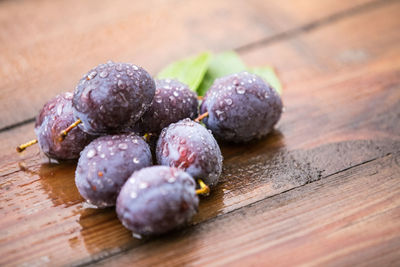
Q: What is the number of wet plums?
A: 7